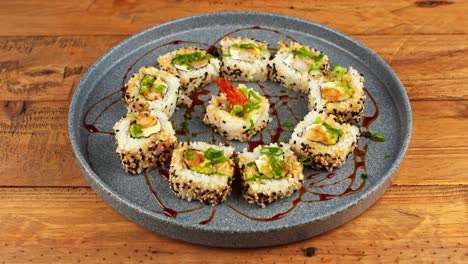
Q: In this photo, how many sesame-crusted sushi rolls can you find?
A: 10